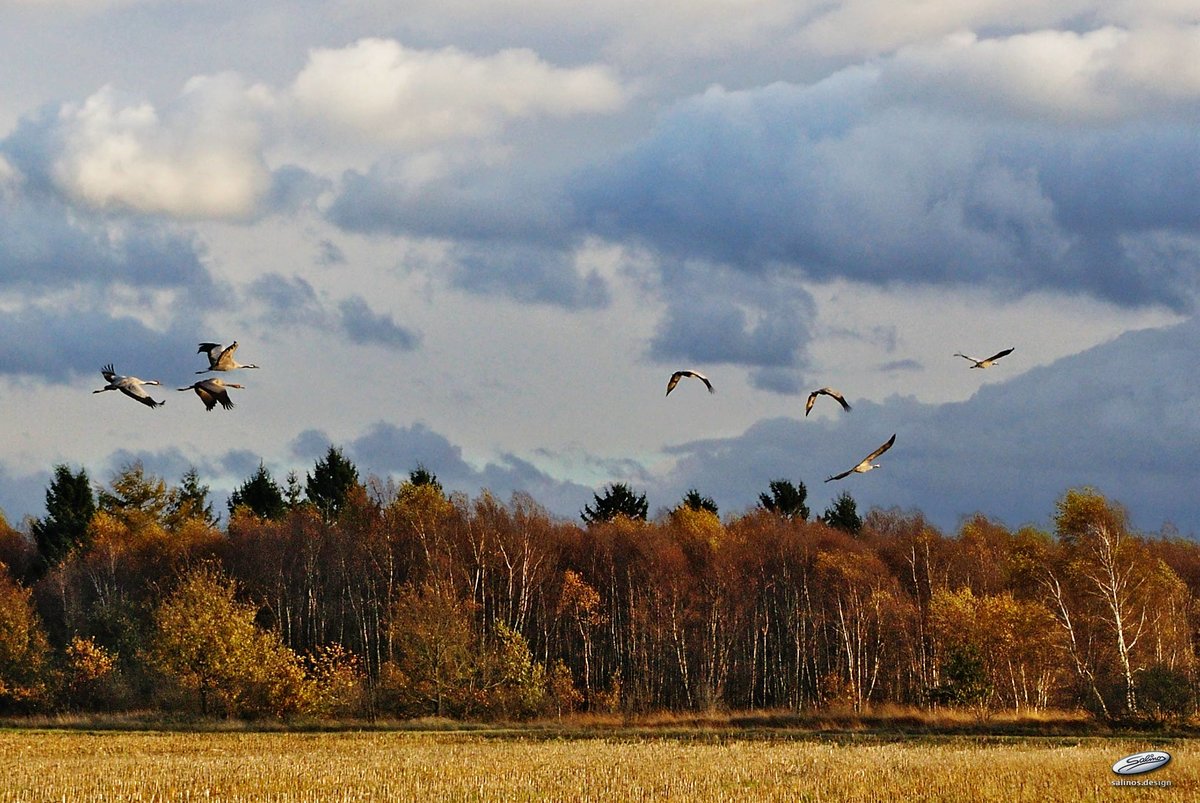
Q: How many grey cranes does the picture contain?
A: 7